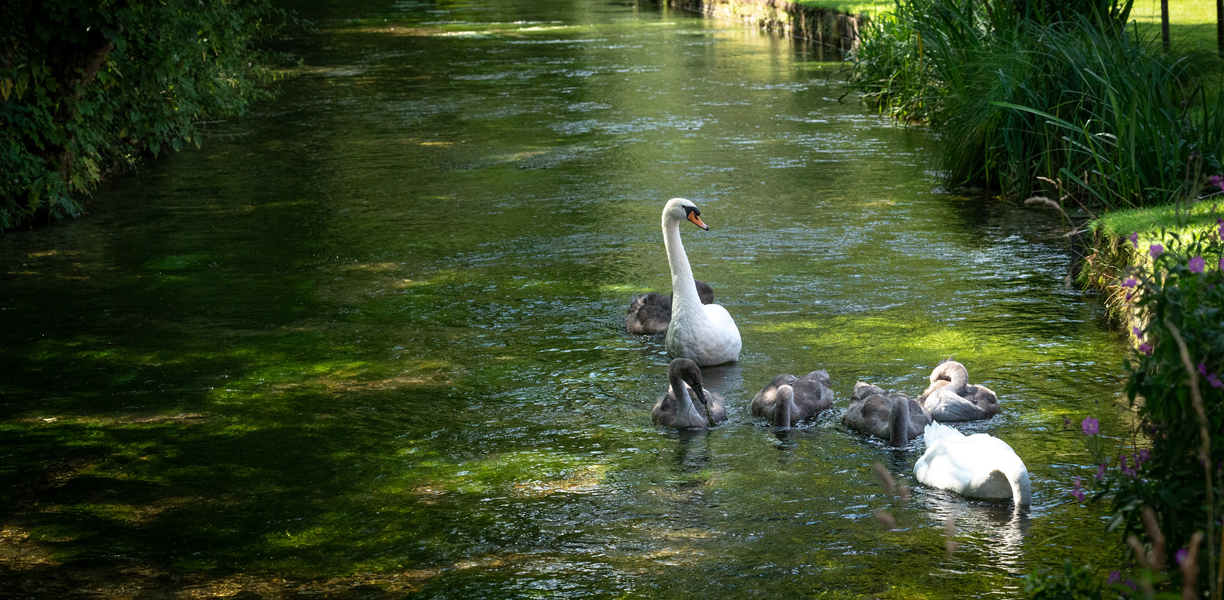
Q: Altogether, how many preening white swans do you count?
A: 0